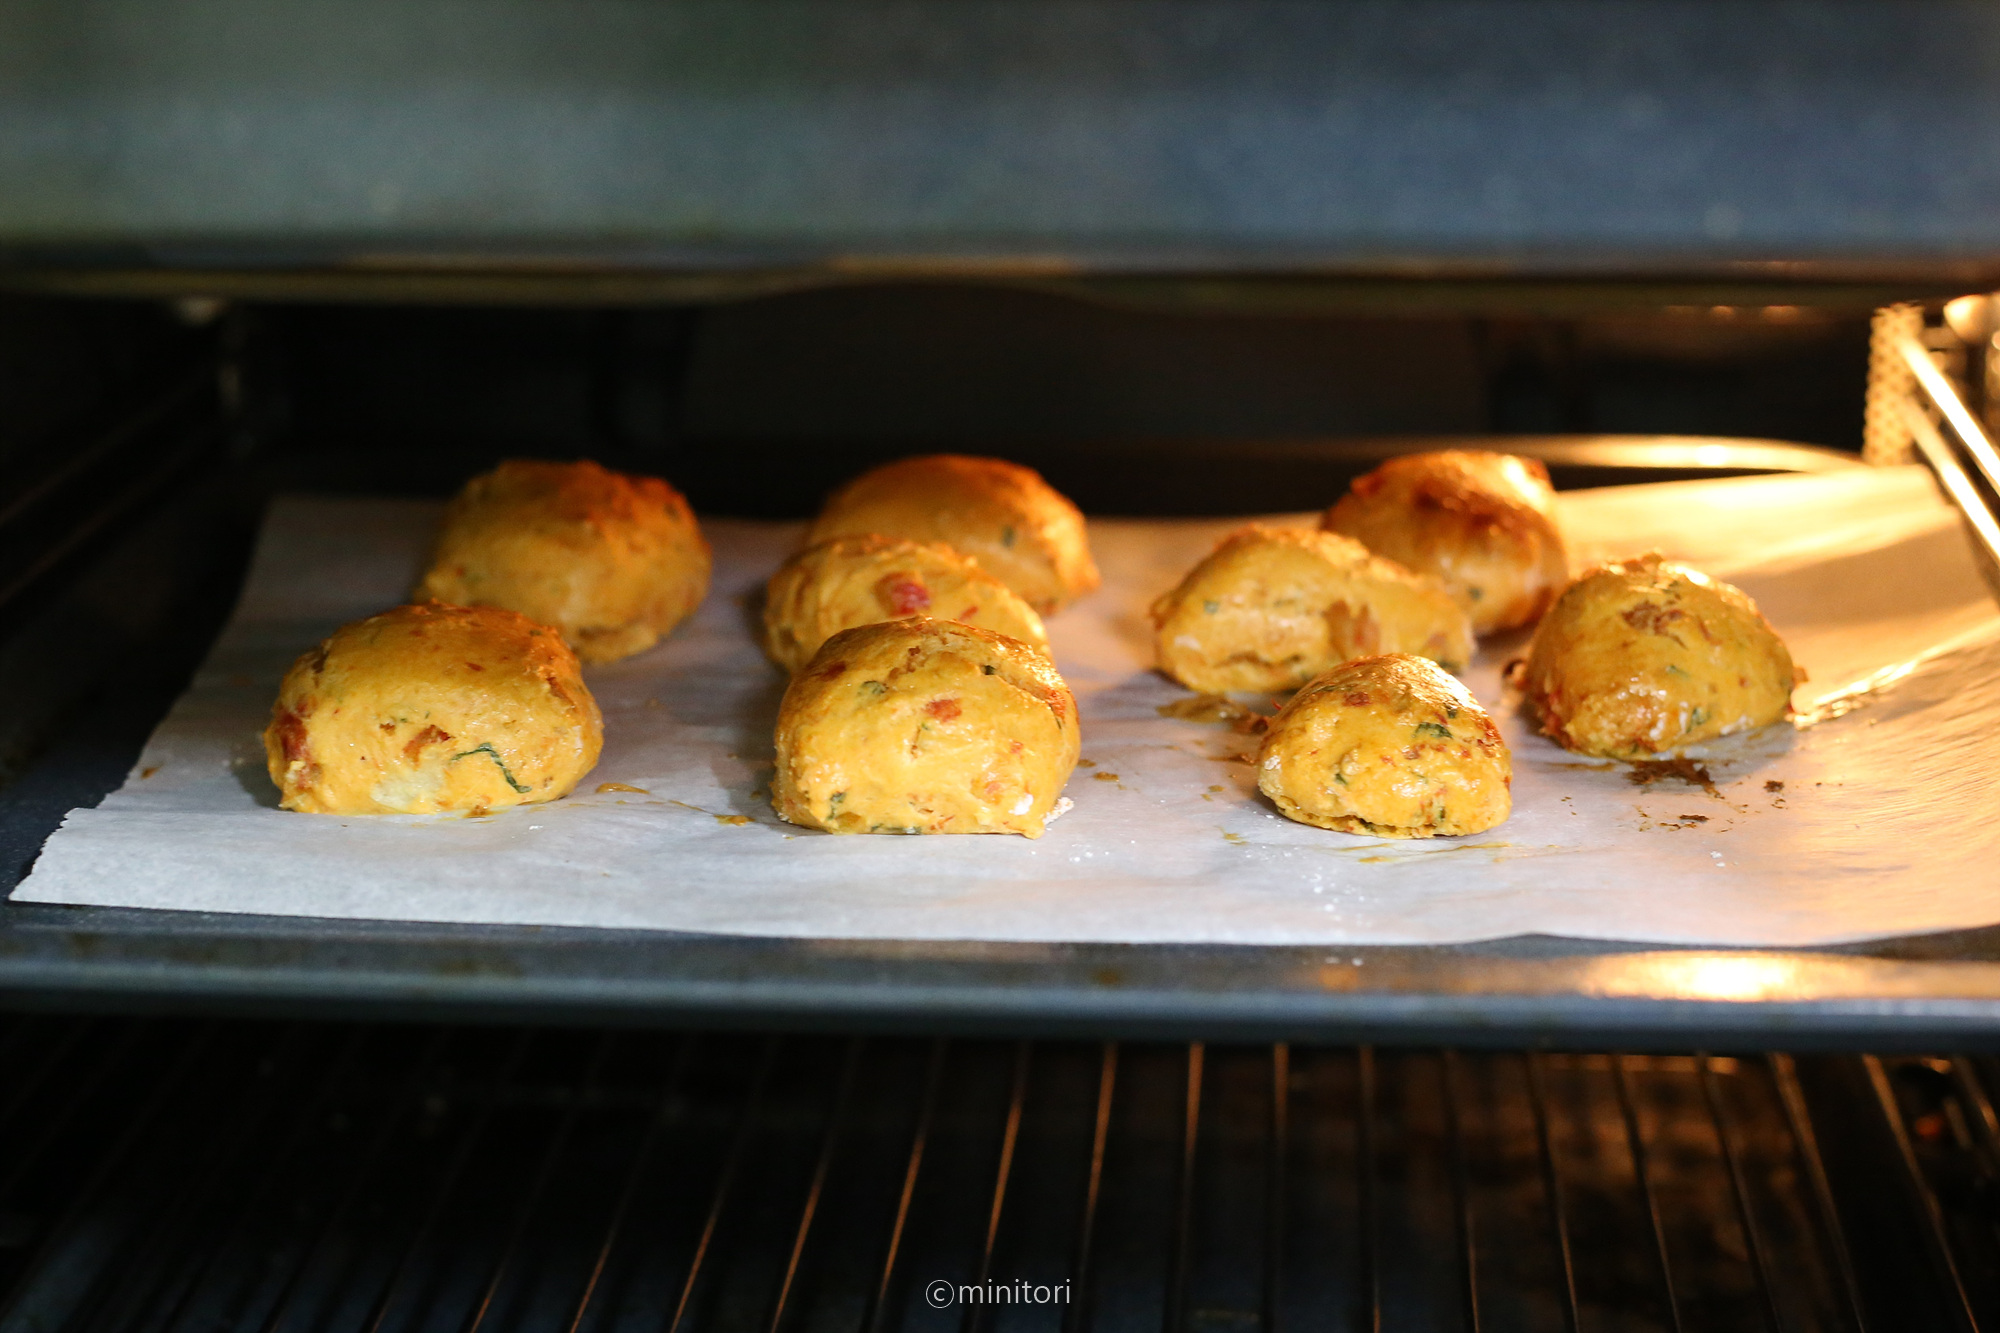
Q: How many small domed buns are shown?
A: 9